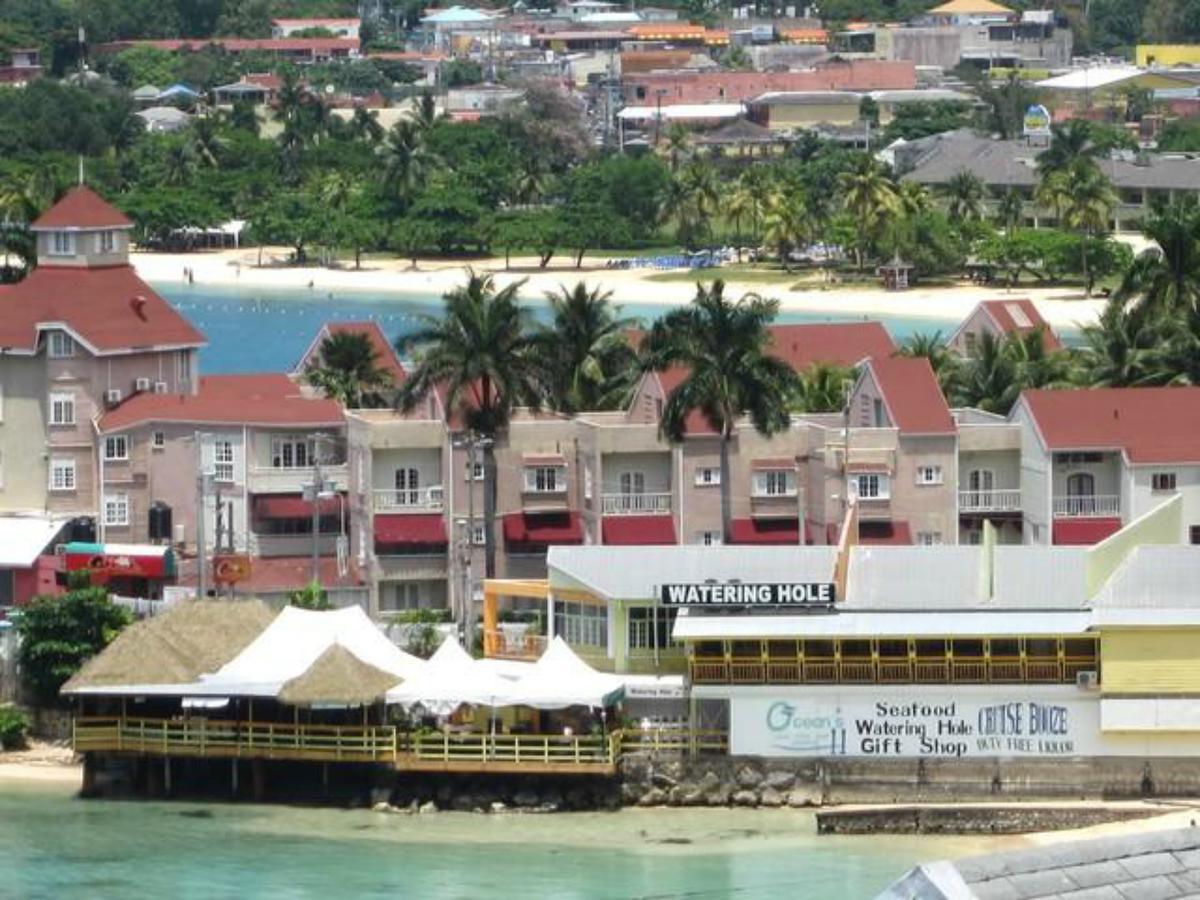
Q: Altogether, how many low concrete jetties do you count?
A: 1